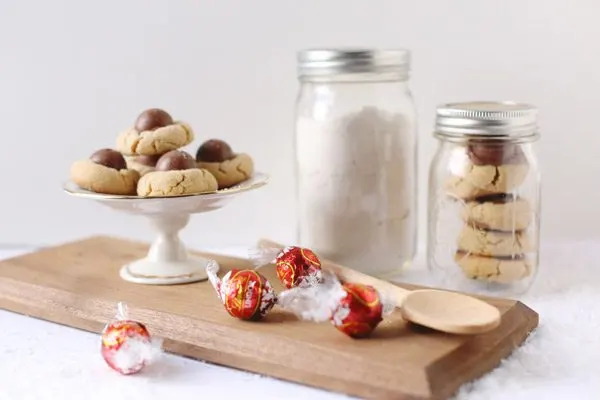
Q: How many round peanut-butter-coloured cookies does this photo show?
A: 9